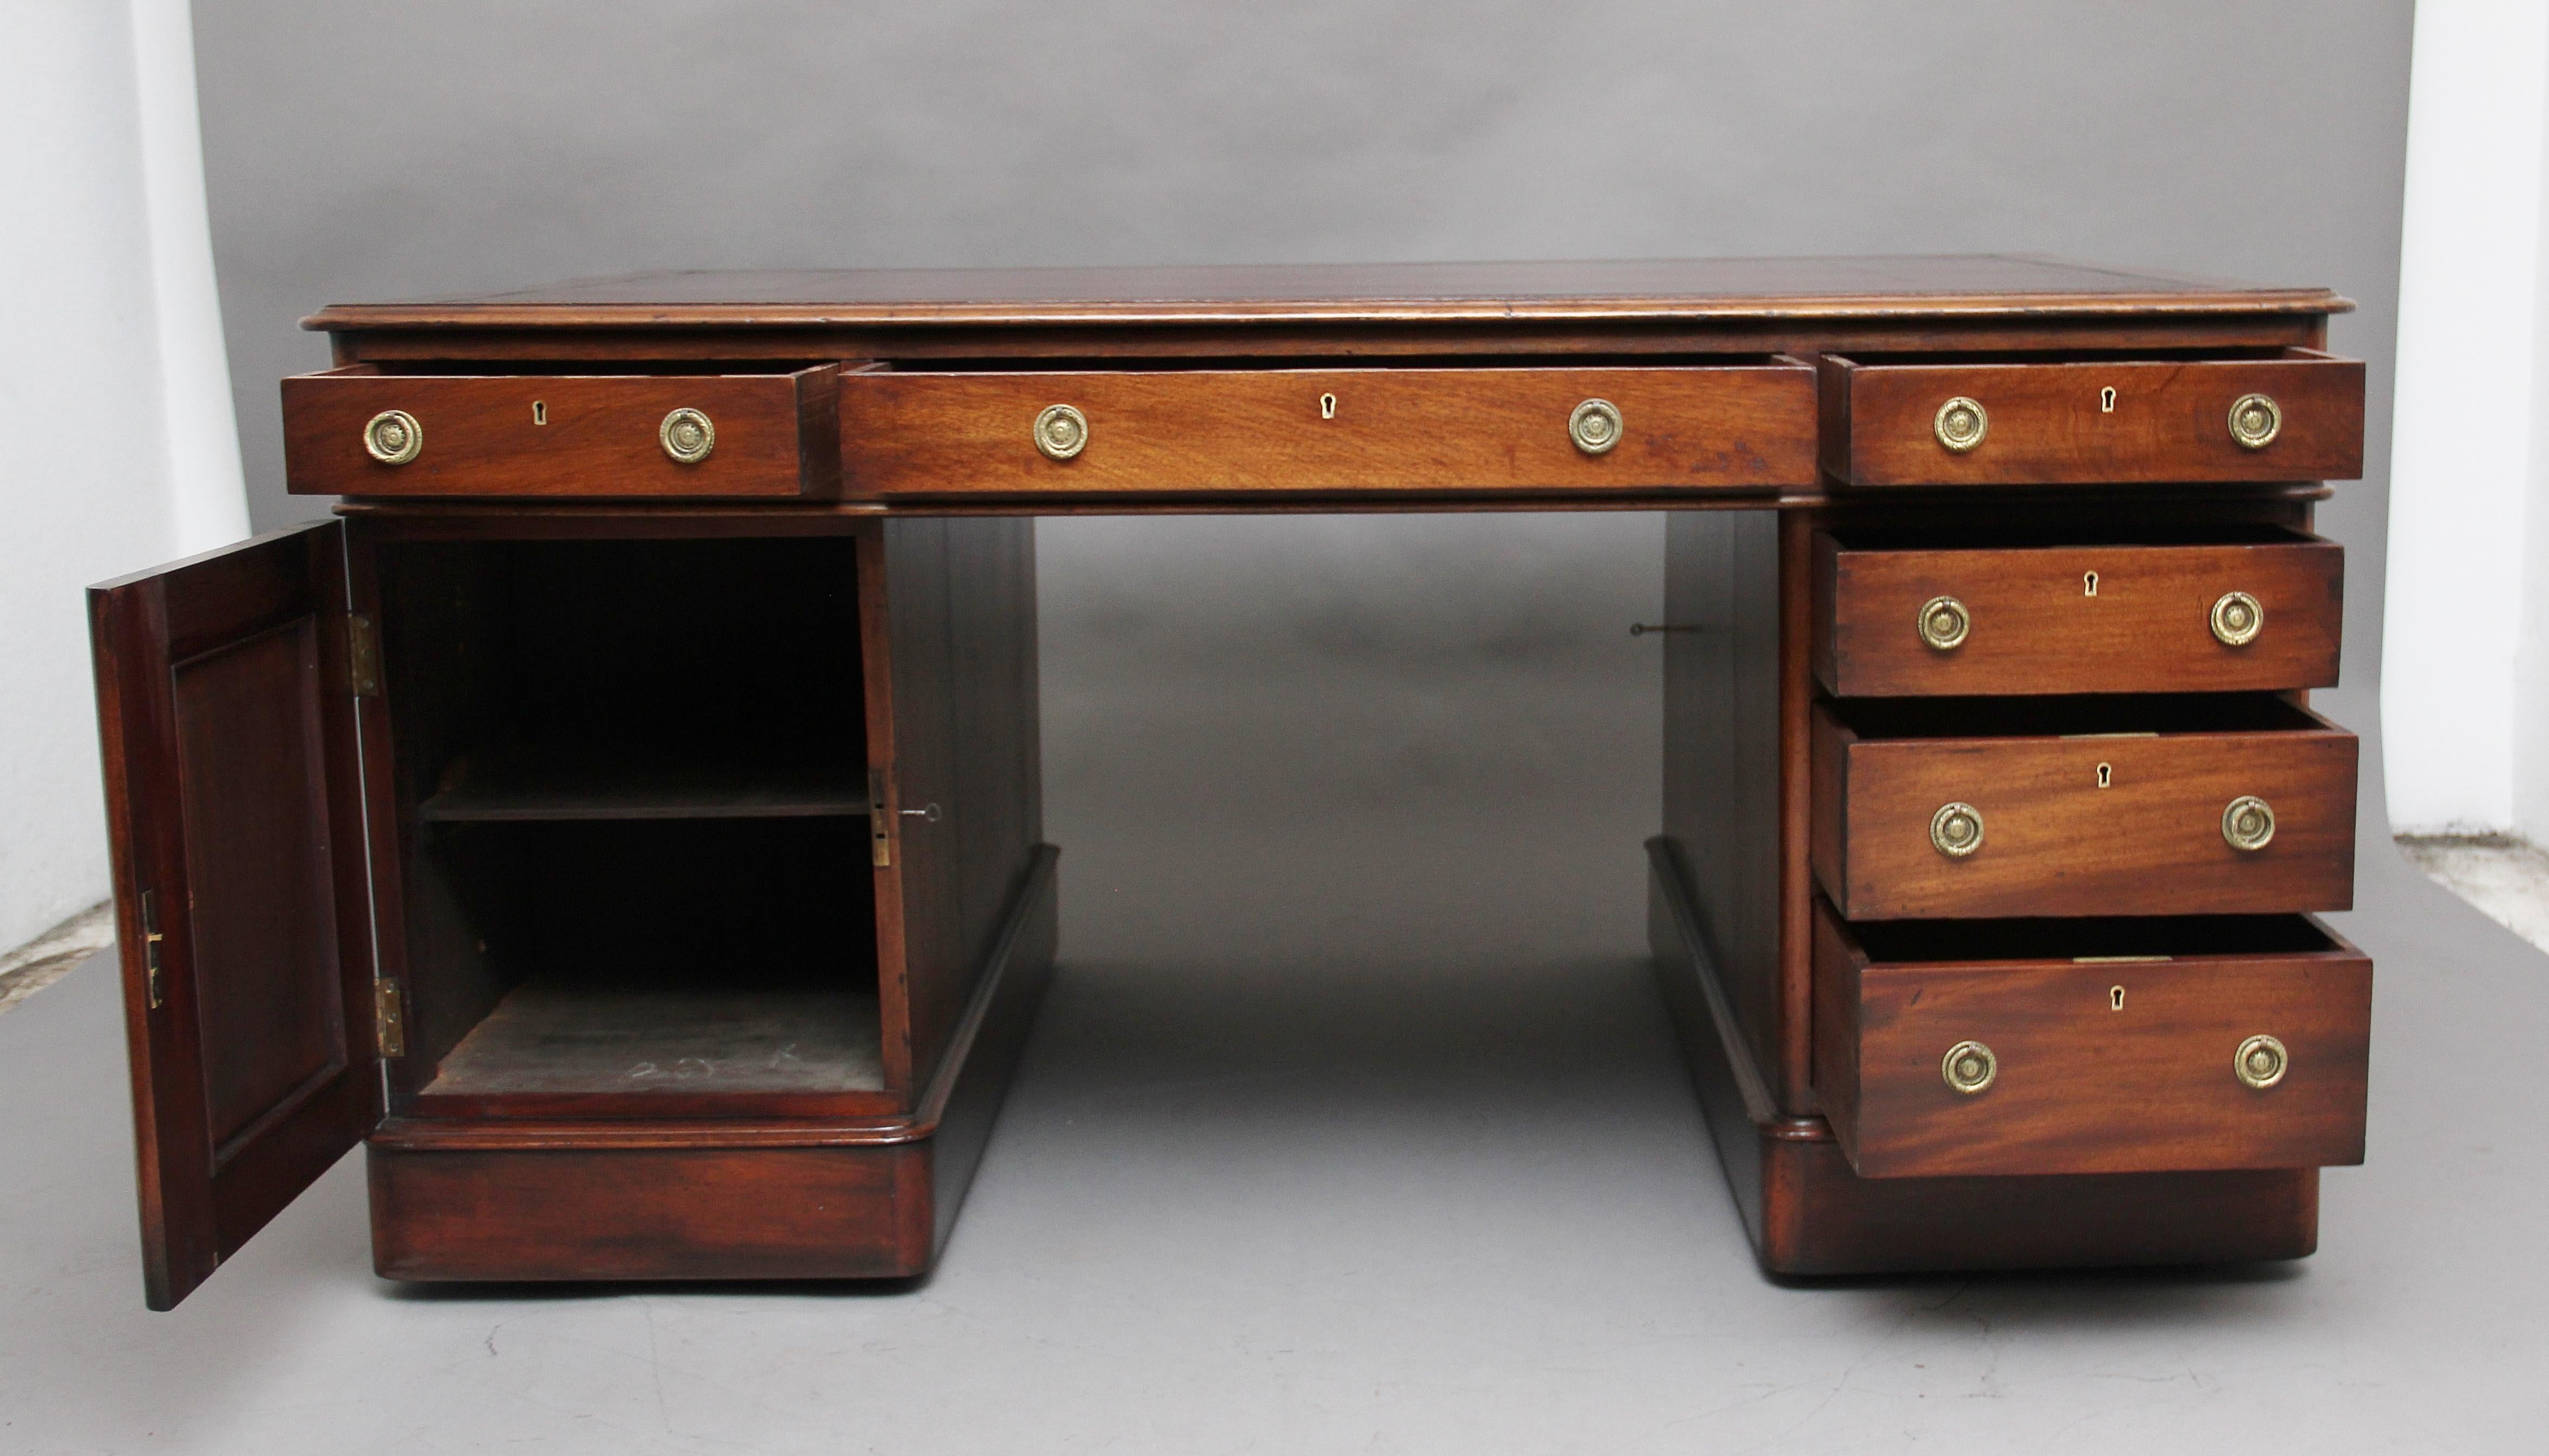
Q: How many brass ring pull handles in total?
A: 12